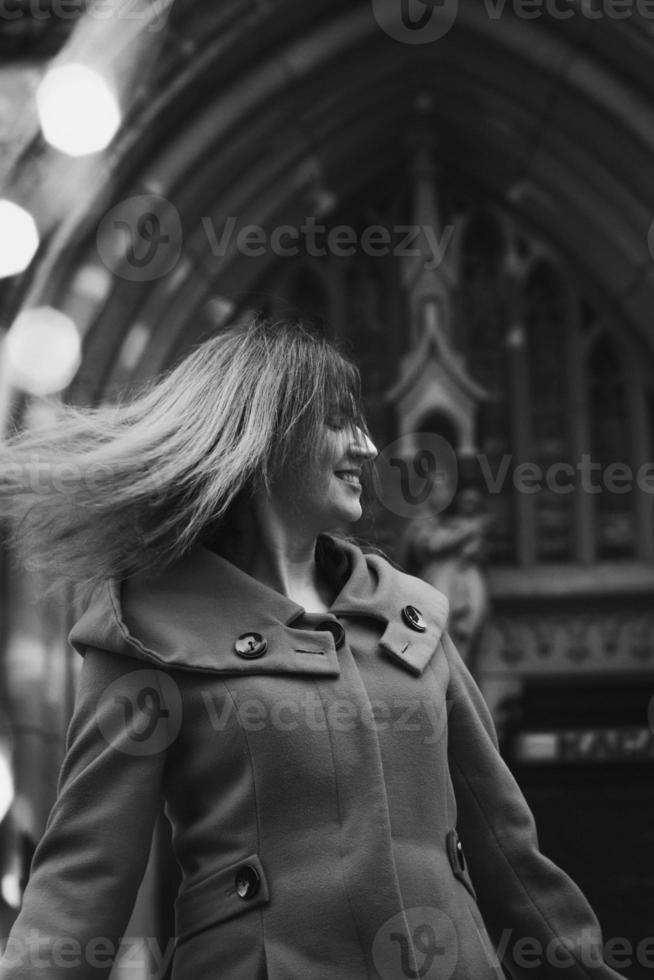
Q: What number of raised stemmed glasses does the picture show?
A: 0